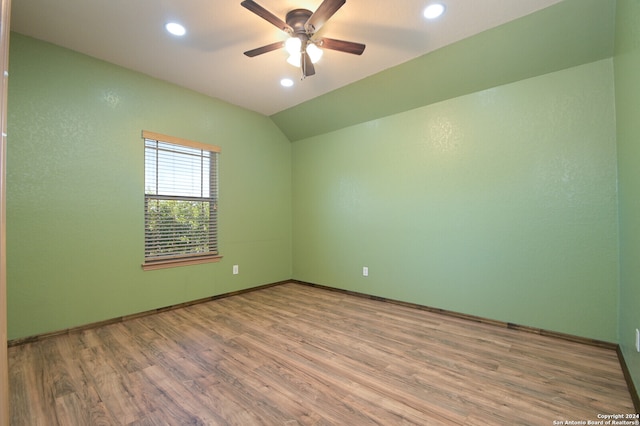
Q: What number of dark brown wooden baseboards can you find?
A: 3